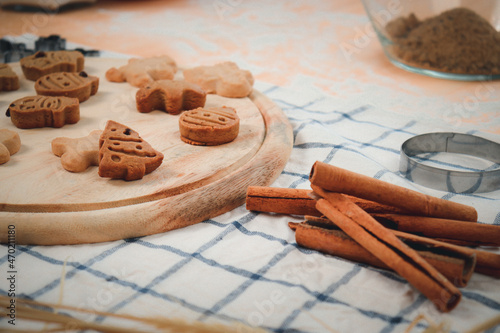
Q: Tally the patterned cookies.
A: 5